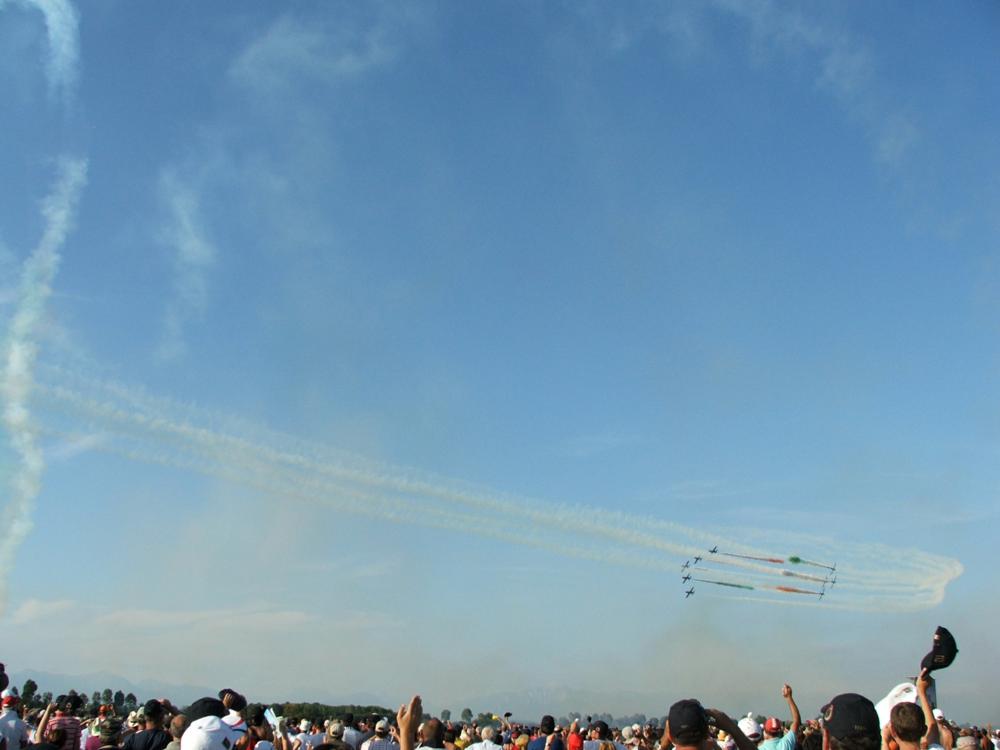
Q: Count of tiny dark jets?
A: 9